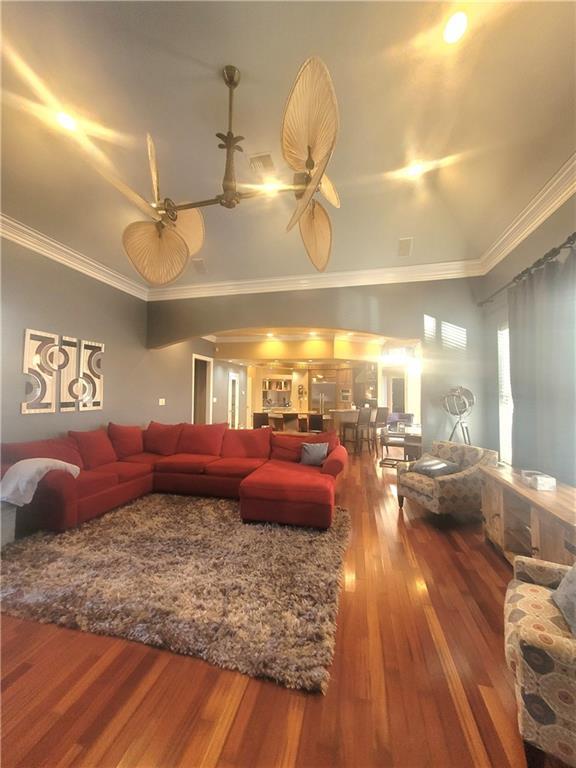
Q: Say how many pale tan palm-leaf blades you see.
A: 8